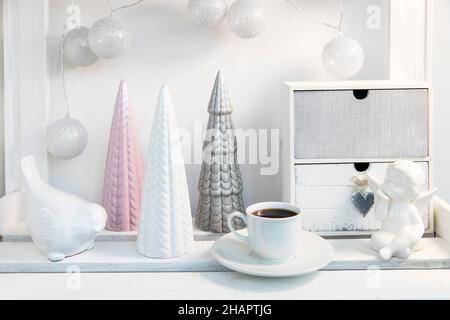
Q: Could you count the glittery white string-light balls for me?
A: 6